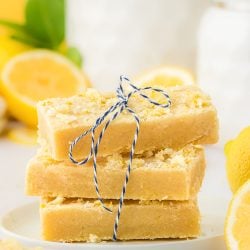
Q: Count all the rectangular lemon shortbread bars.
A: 3